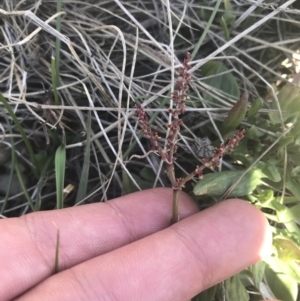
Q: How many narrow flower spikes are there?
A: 3